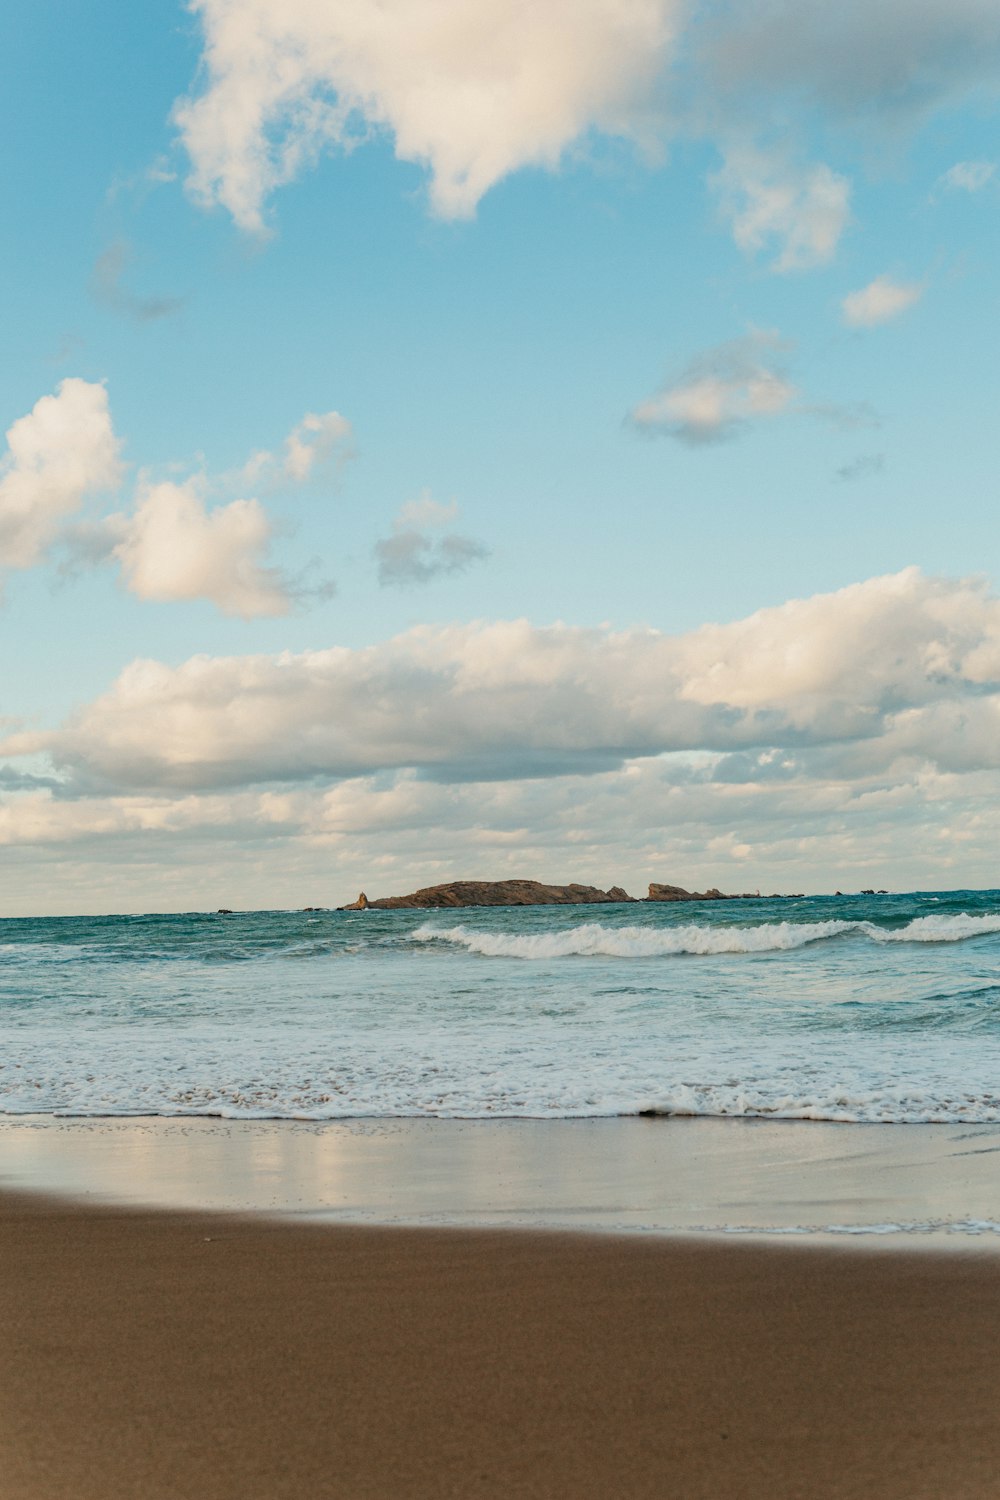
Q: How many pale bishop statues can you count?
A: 0